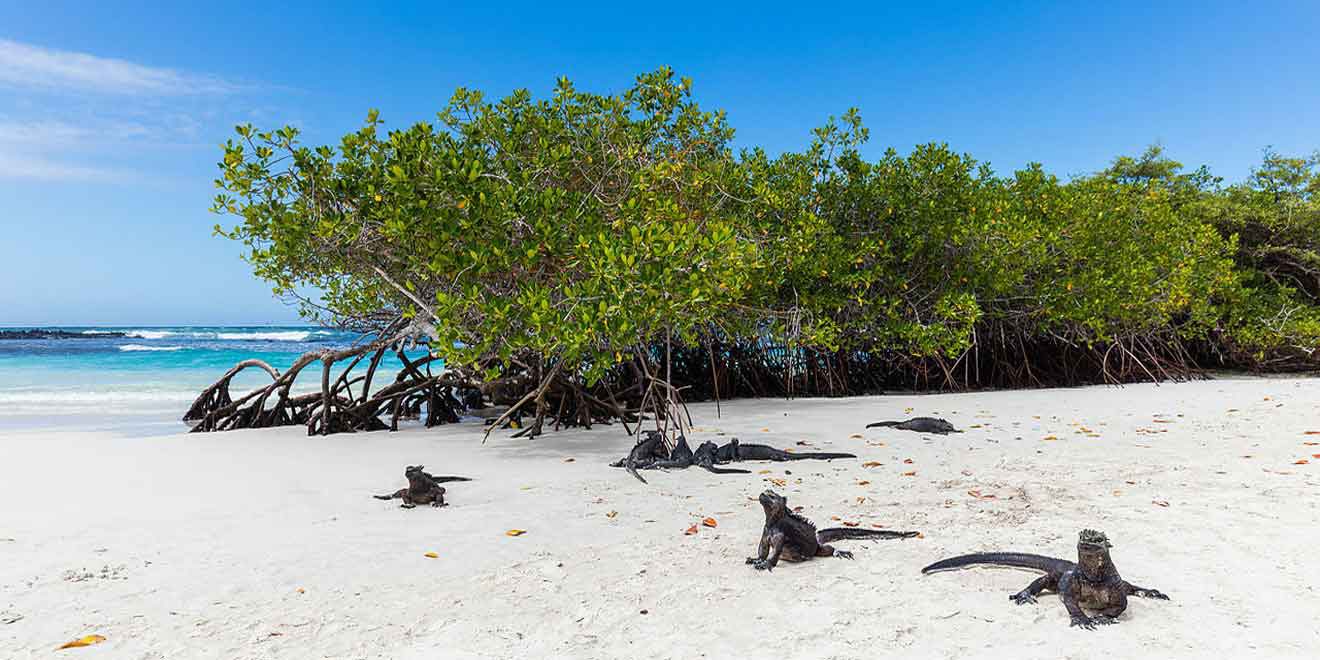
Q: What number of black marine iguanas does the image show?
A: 8